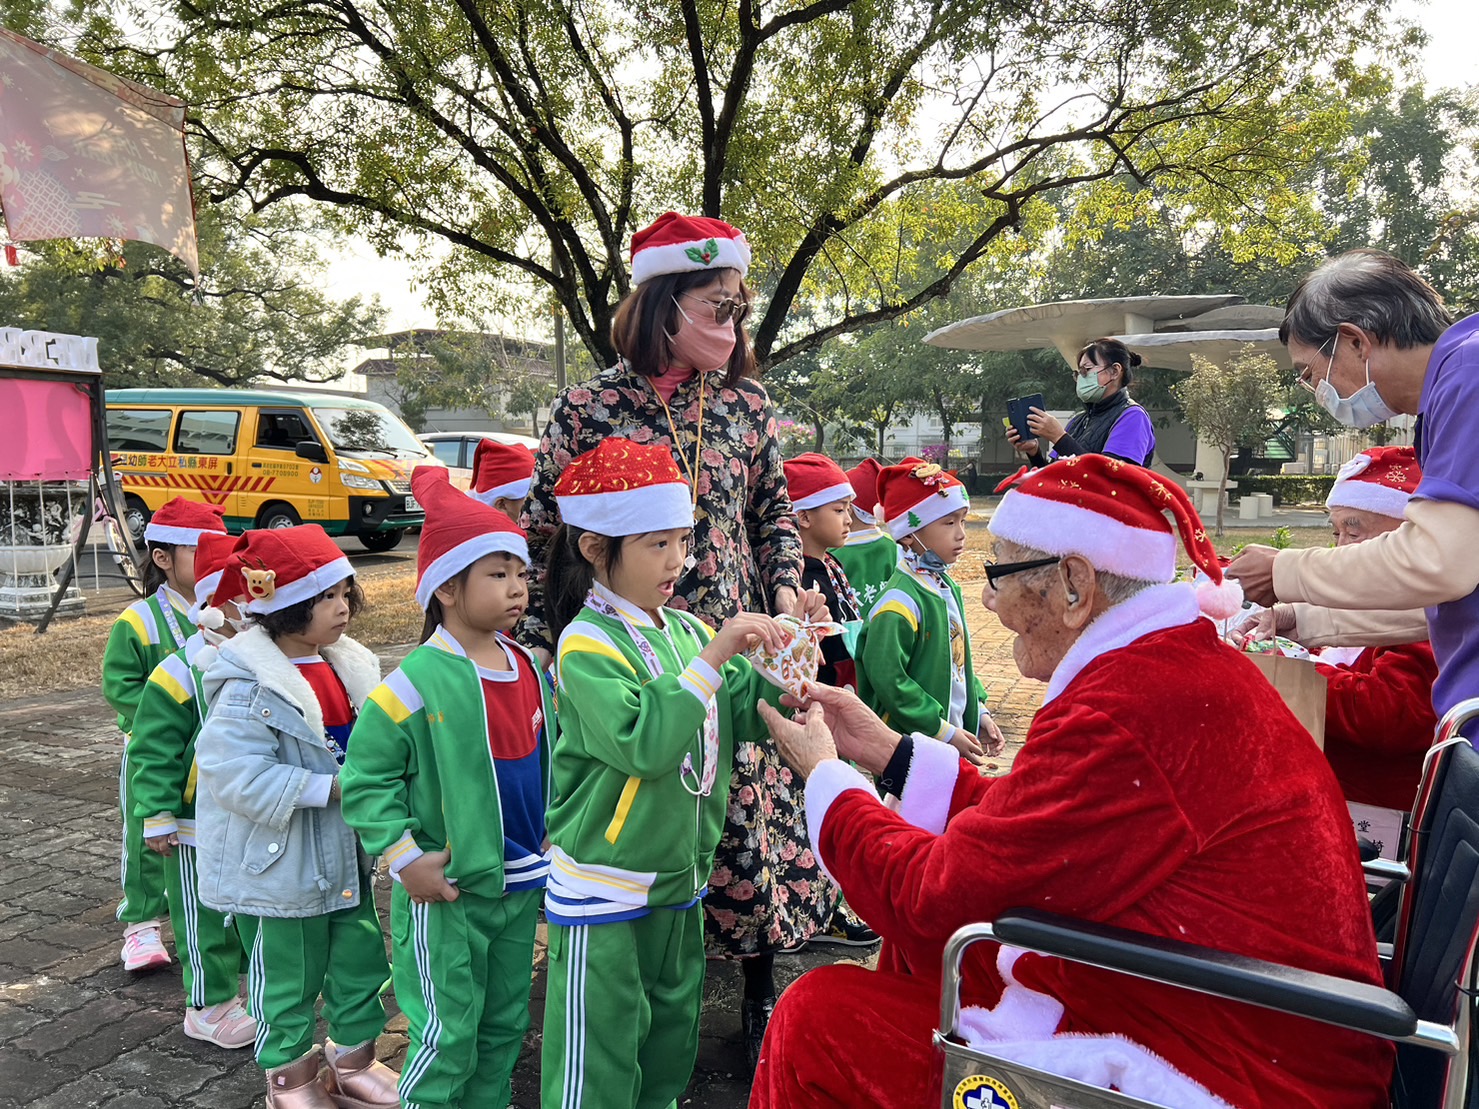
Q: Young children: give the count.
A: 9